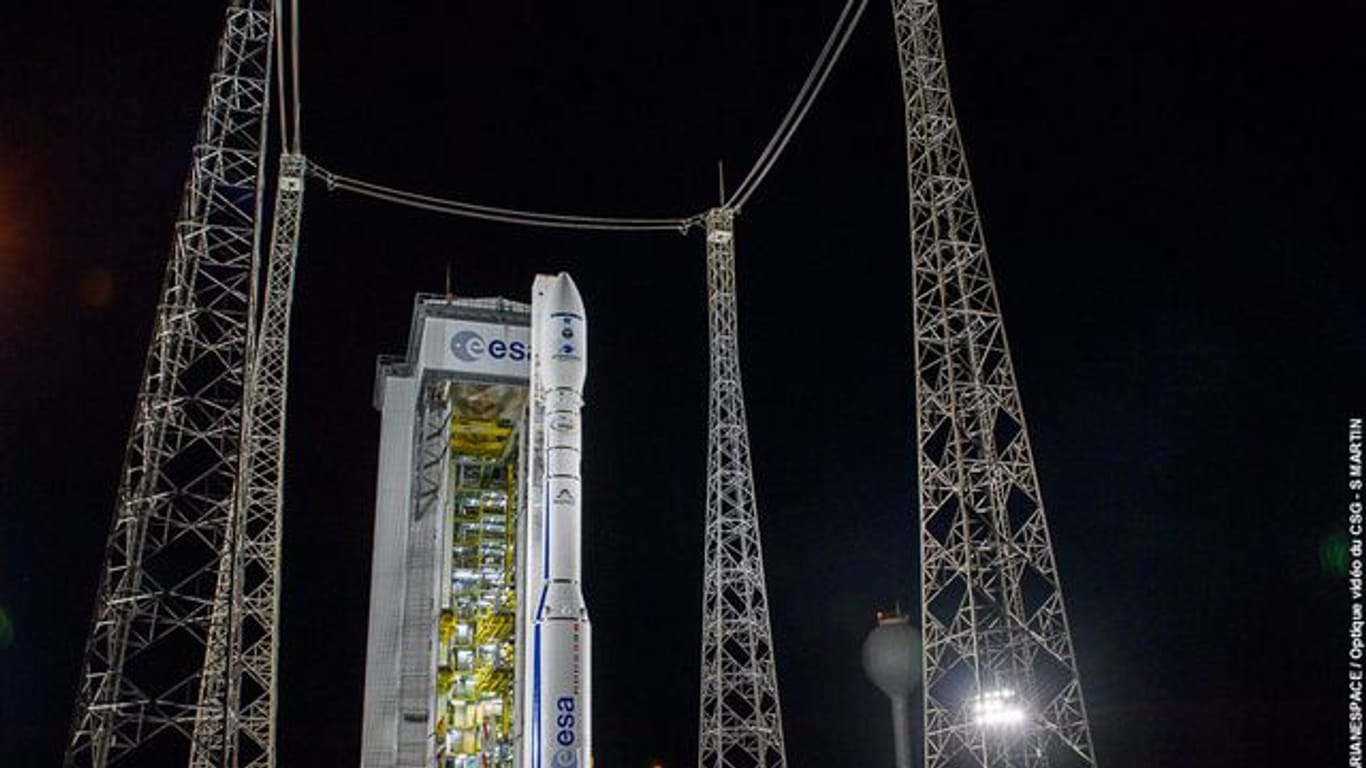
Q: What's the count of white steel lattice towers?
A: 4